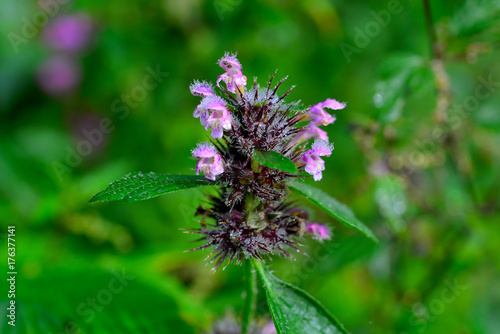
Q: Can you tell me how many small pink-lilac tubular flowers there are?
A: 8